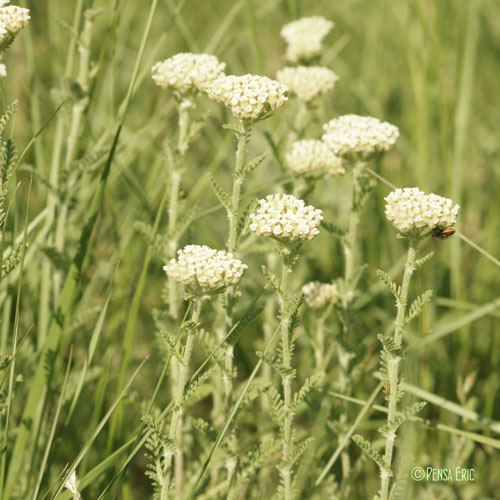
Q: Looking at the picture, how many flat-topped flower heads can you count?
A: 11